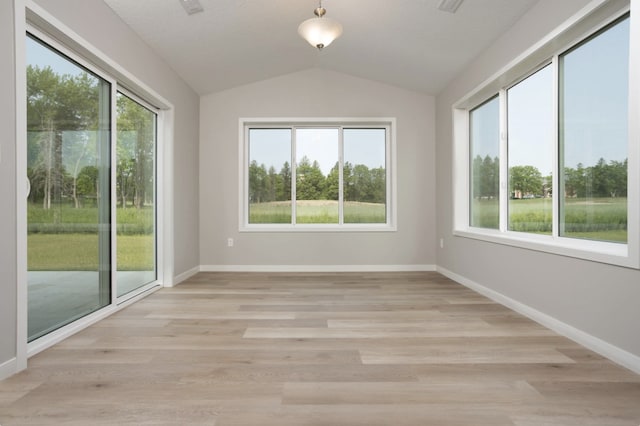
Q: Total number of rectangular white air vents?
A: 2